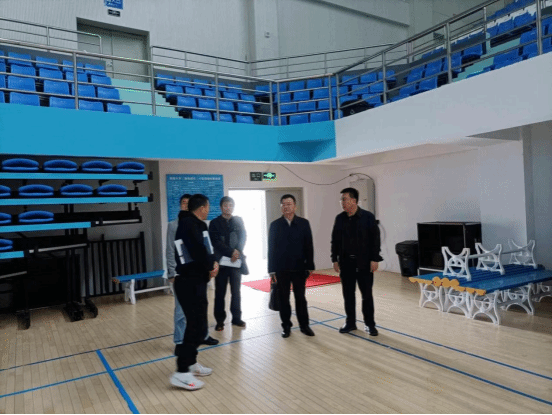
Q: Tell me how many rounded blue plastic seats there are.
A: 11